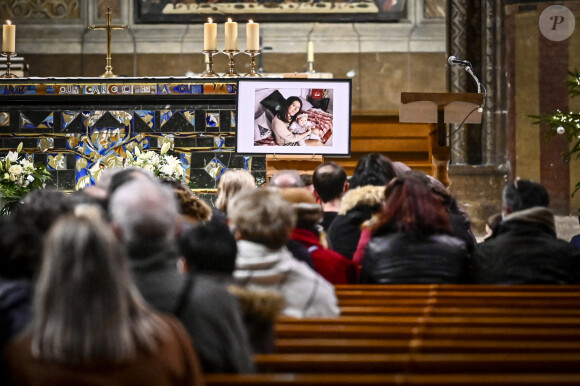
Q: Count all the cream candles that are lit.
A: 4